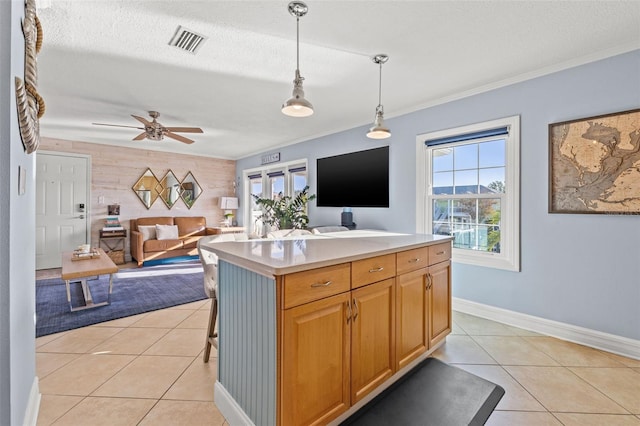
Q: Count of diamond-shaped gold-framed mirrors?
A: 3